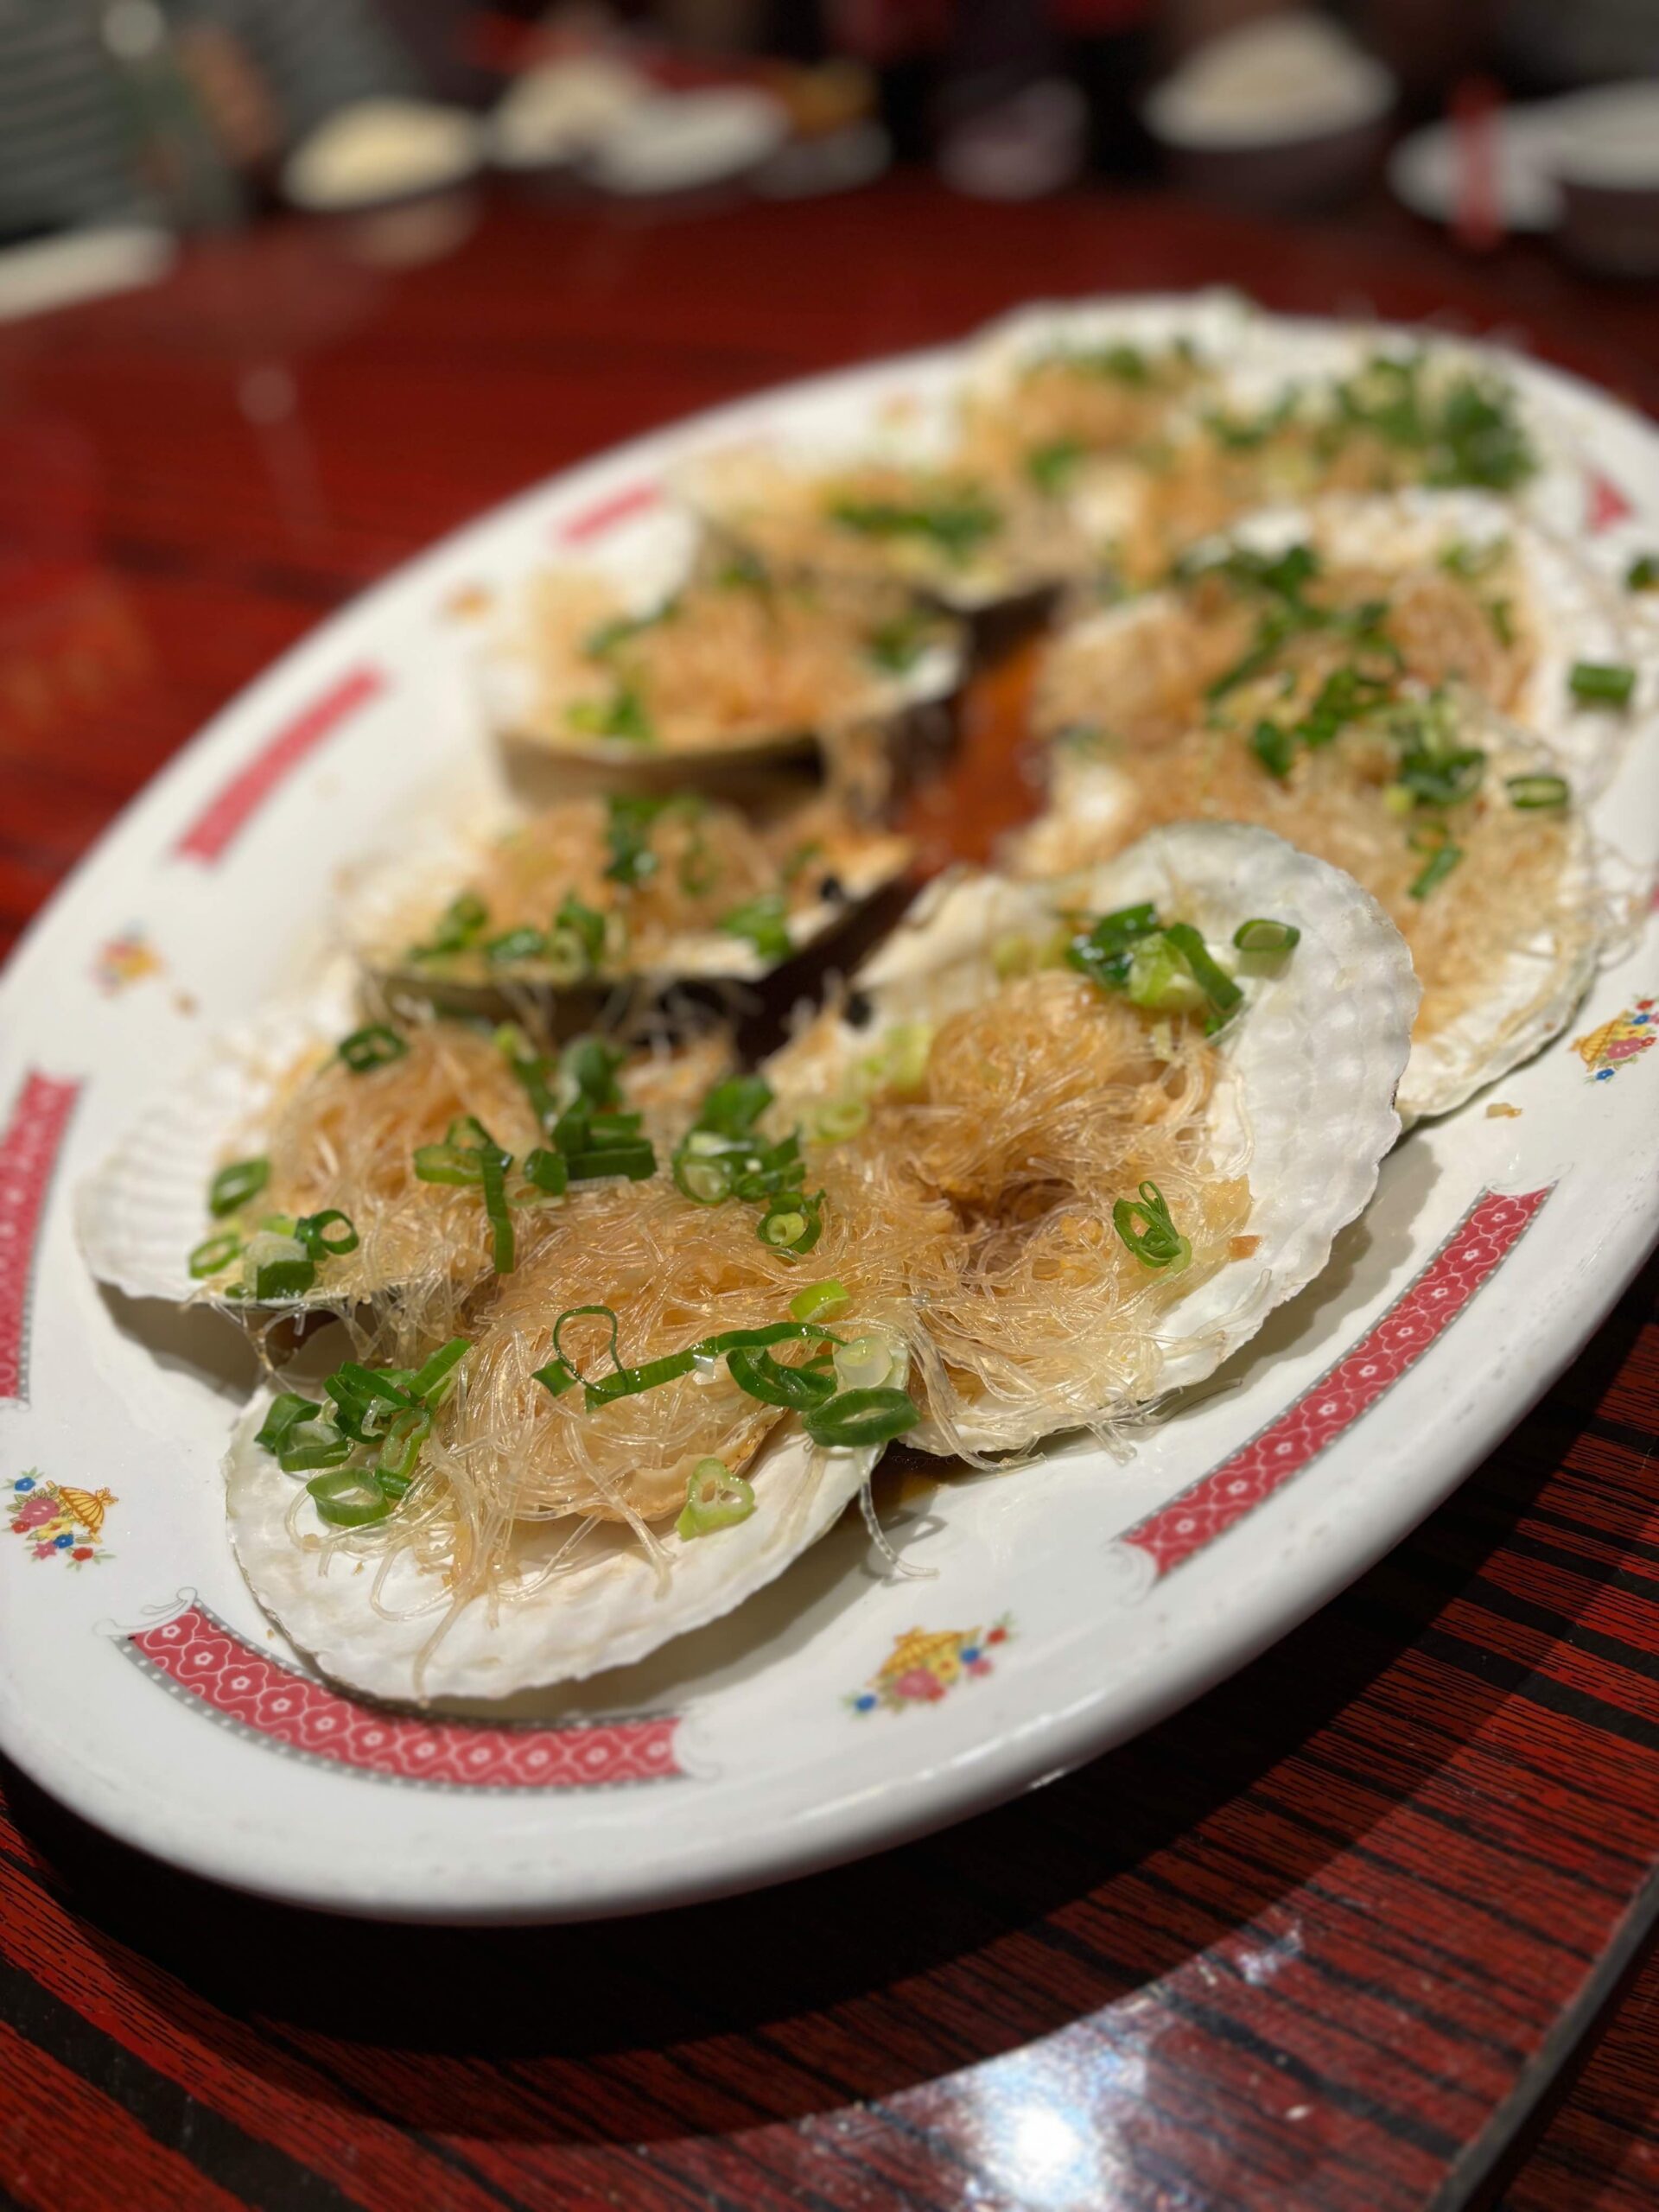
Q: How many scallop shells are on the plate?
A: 10